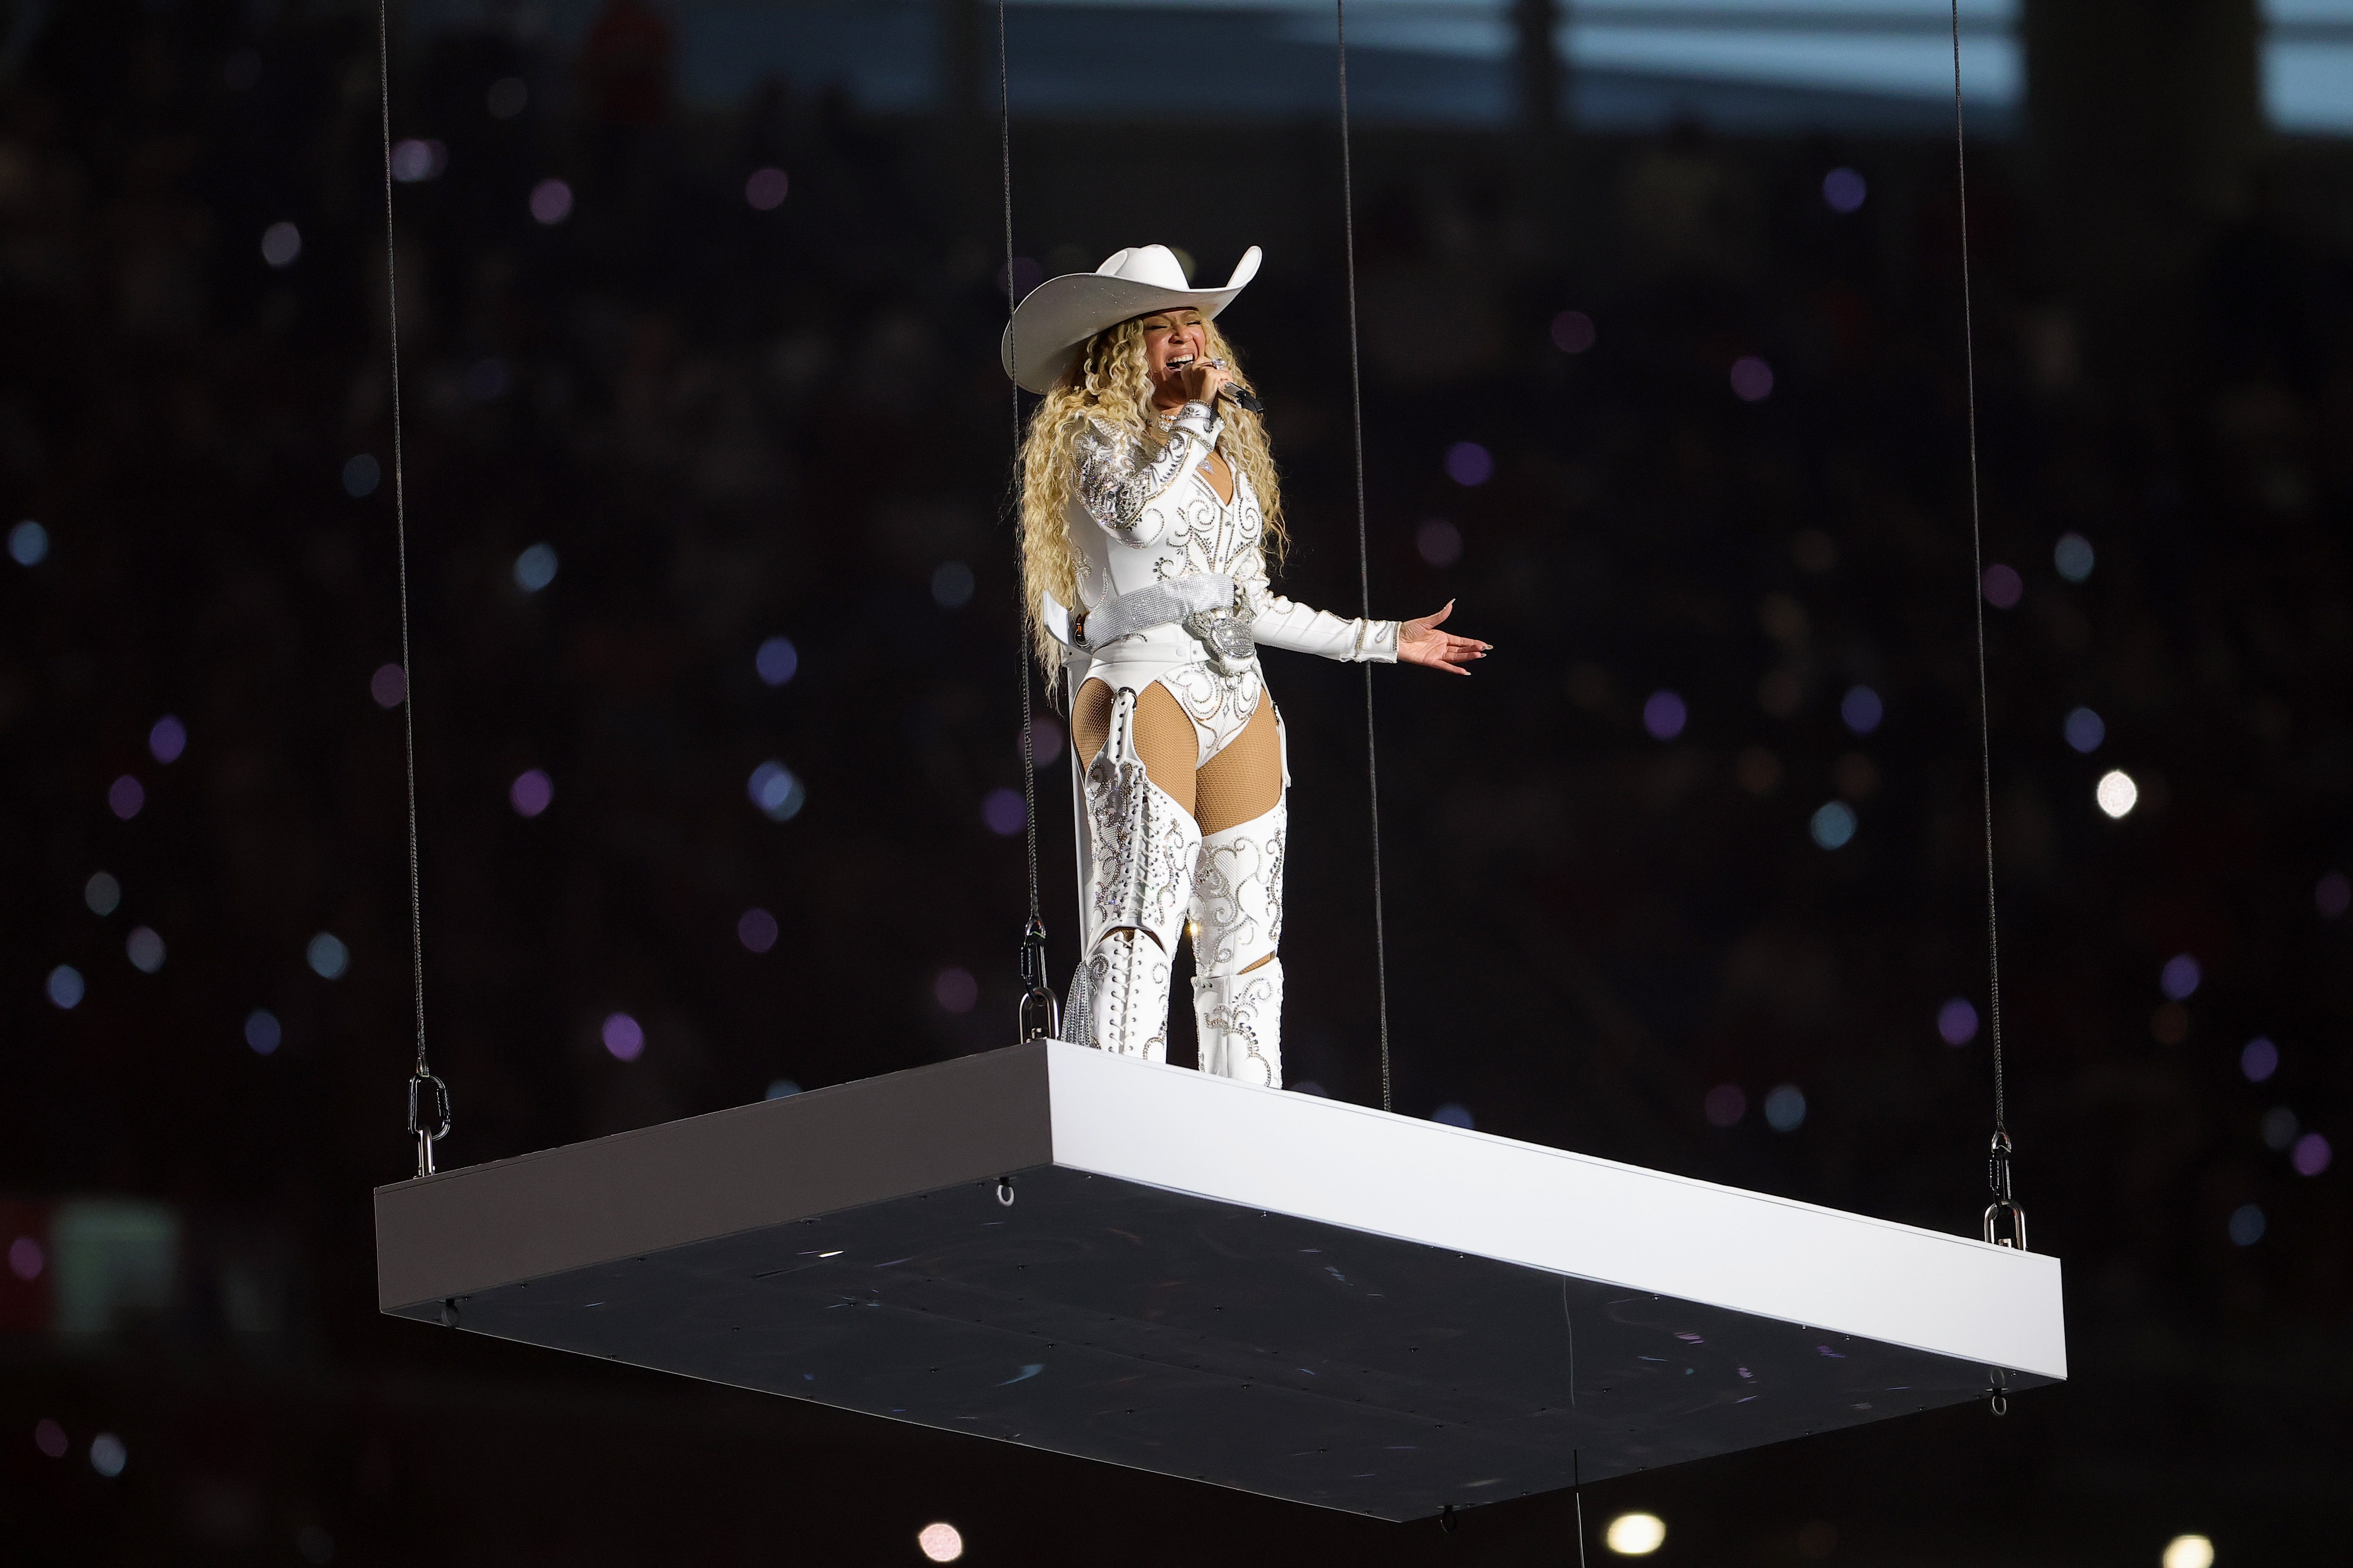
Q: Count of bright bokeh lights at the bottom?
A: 3